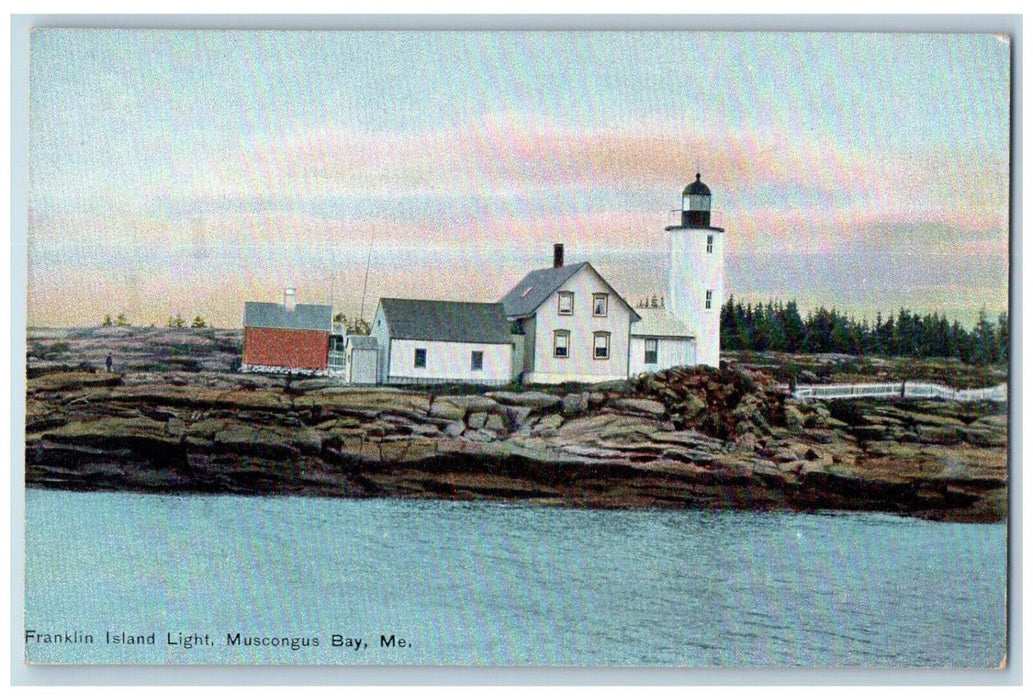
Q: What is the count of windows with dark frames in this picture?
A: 4